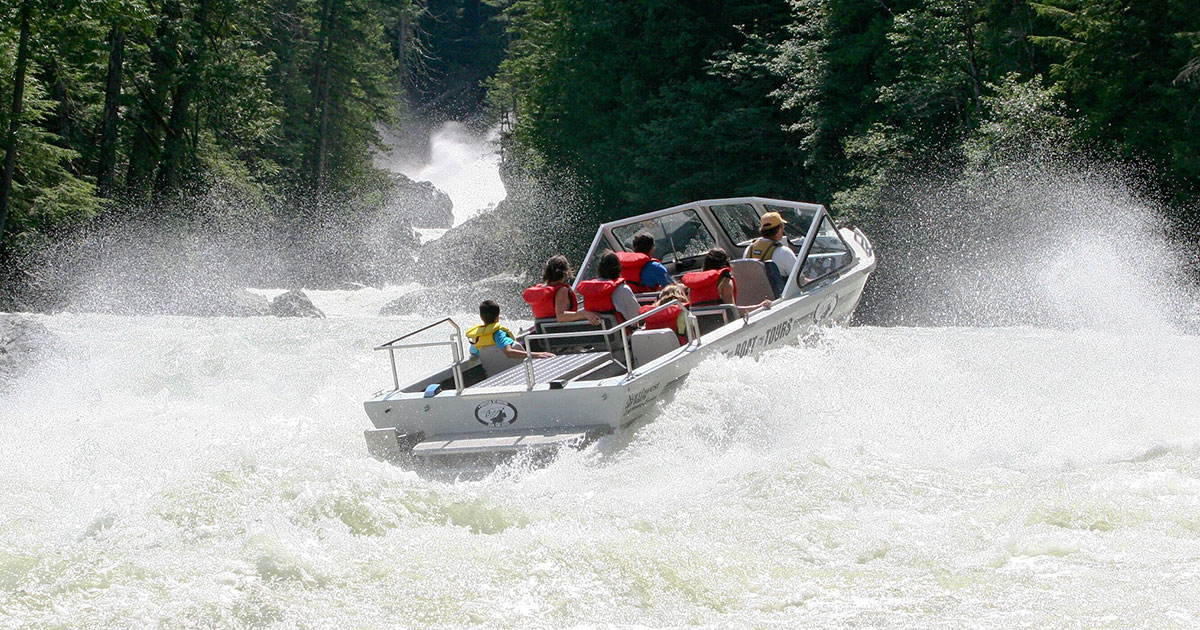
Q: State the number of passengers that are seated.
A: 6